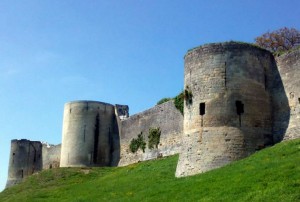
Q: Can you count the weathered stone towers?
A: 3